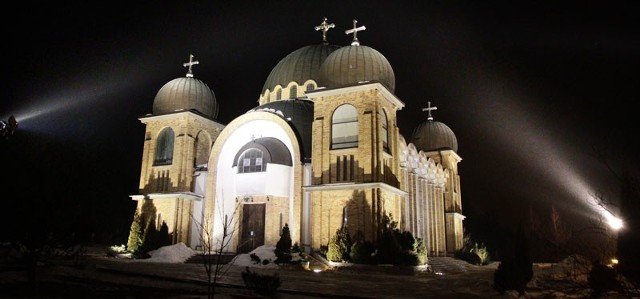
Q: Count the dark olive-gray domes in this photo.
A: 4